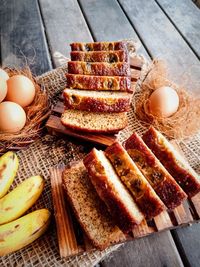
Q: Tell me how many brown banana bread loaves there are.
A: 2